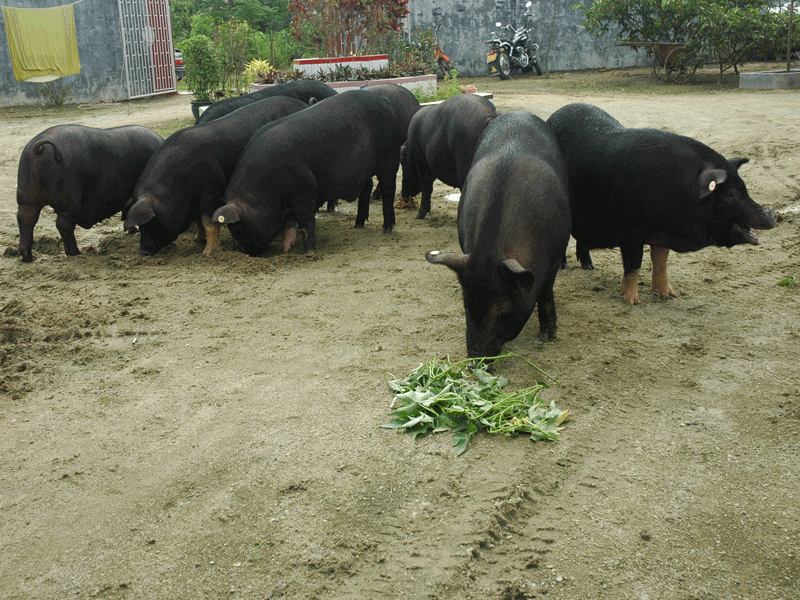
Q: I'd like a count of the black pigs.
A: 8